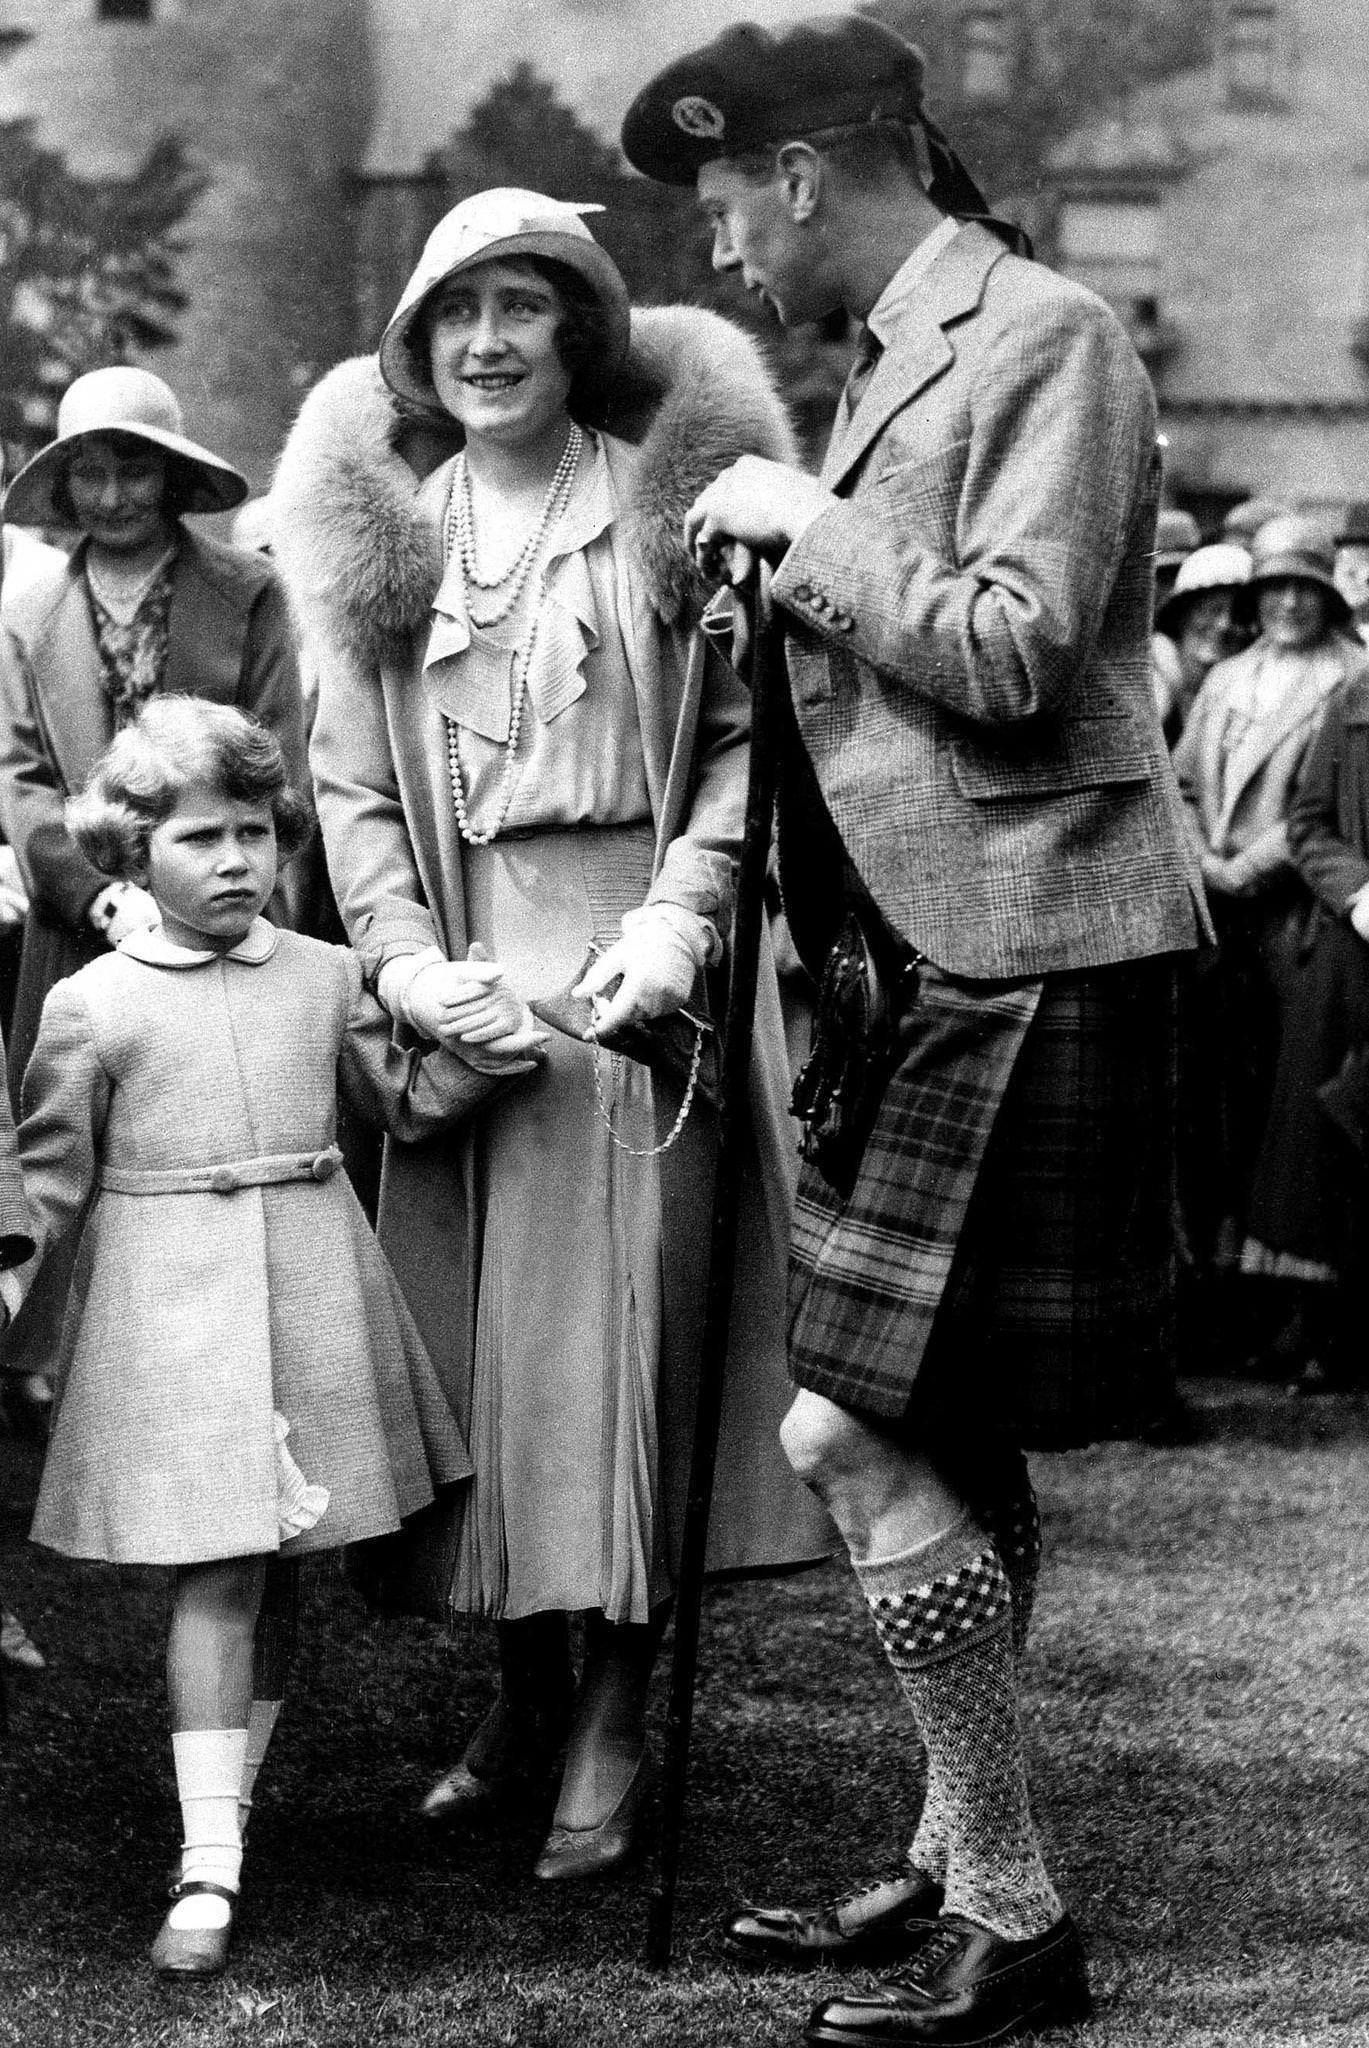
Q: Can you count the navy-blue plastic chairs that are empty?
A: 0